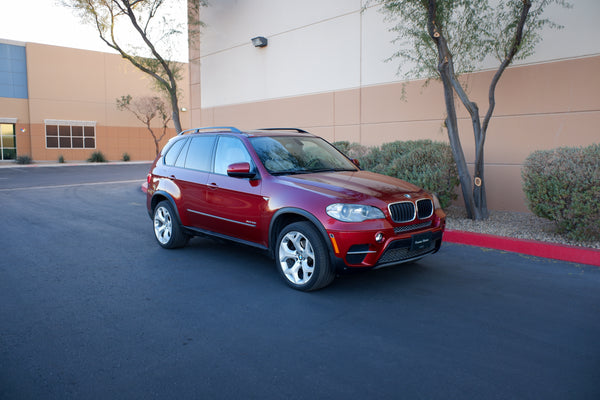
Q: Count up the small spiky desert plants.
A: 4